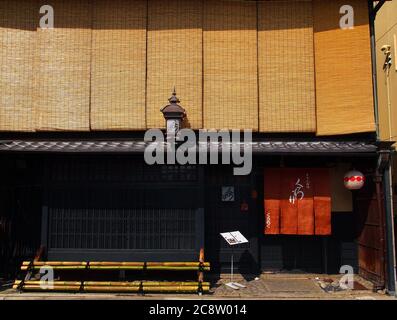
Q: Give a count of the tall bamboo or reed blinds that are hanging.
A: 7